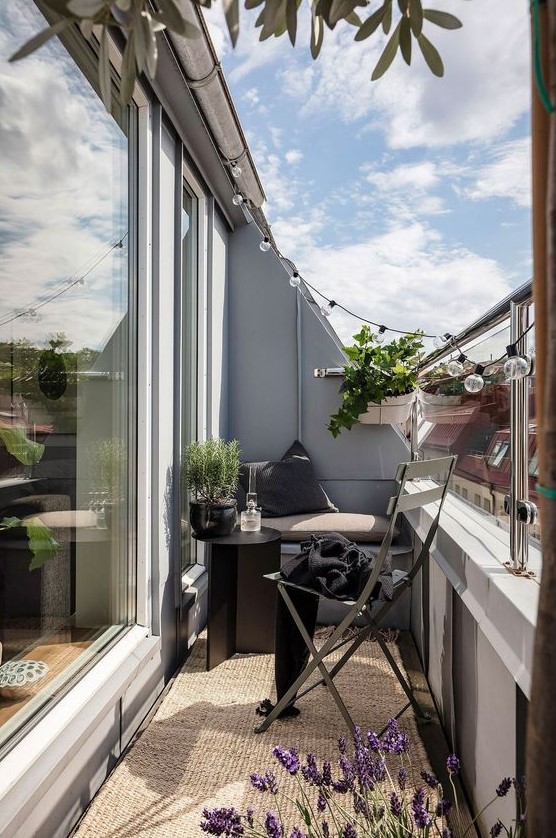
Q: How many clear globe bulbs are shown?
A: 10